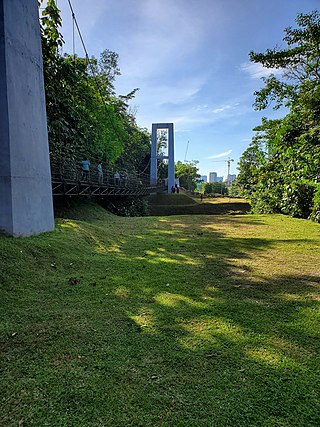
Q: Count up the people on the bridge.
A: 4